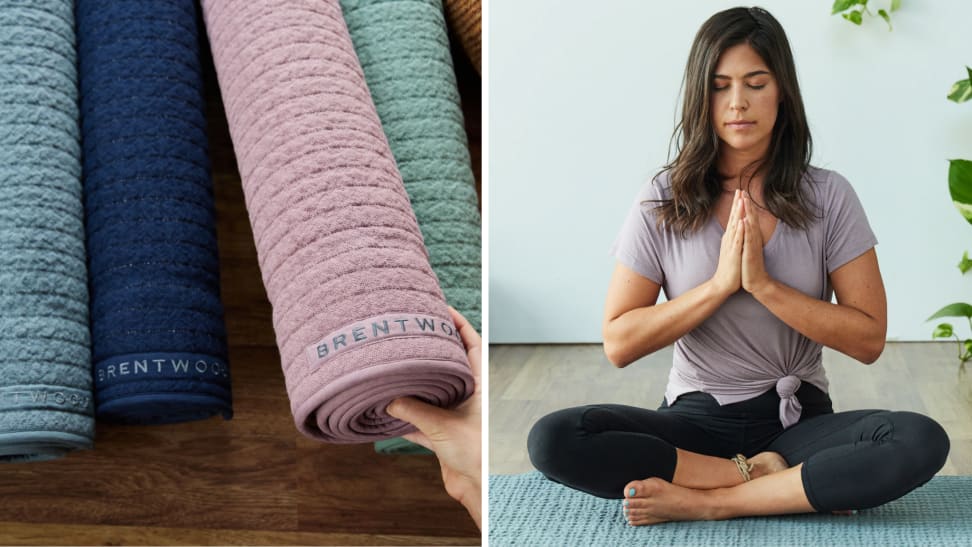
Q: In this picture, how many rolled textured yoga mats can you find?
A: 4